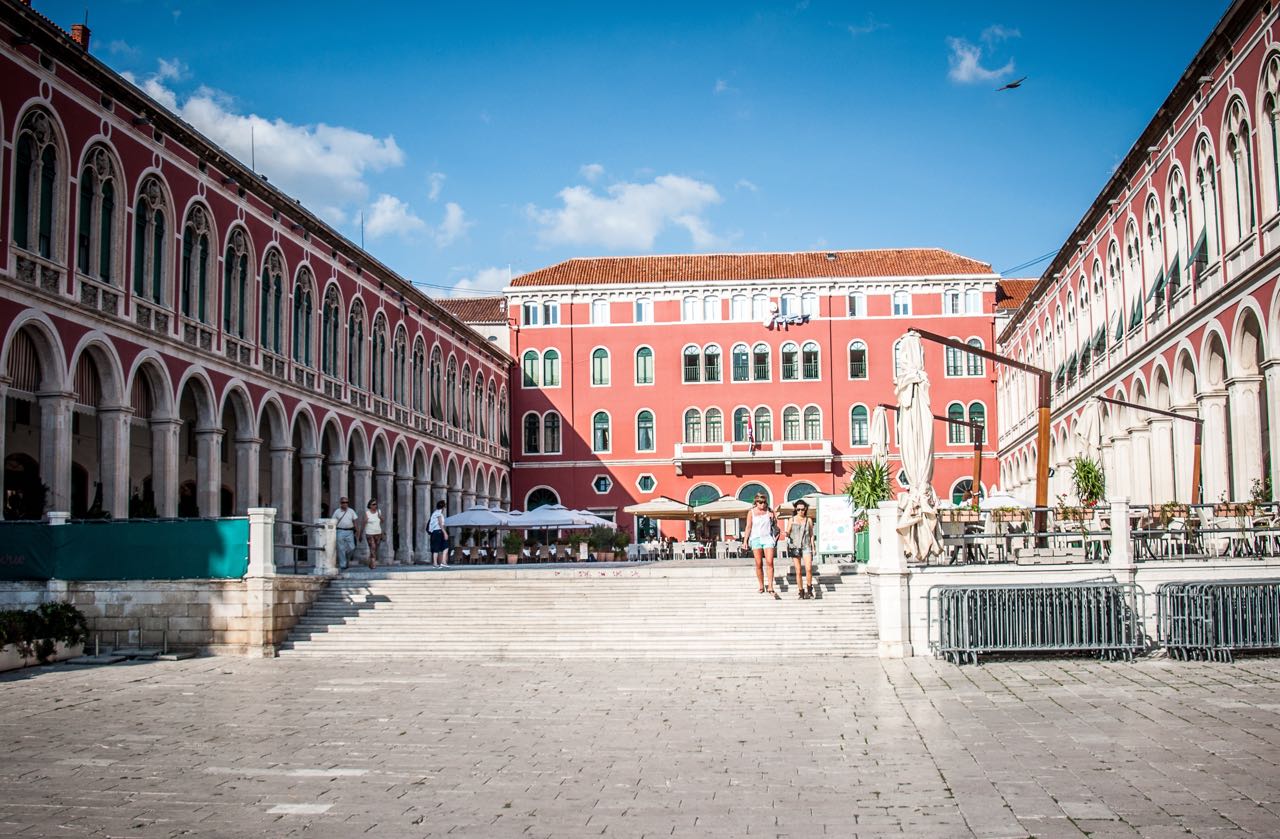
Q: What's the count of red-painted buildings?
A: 3